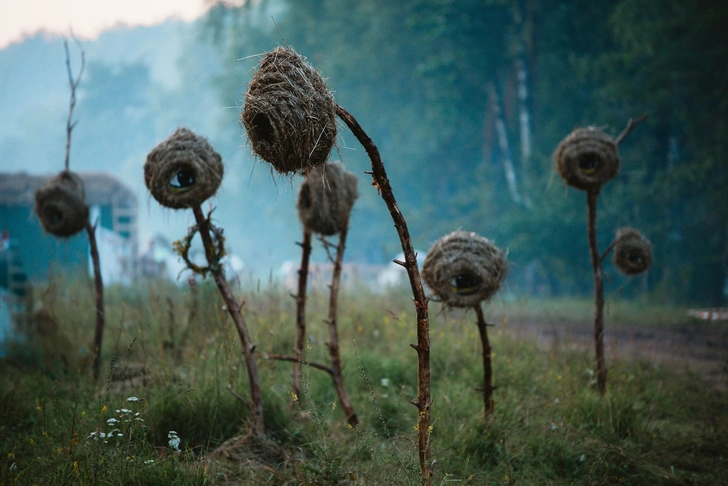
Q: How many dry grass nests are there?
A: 7